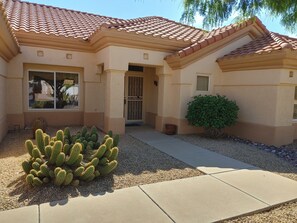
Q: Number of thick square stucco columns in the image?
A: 2